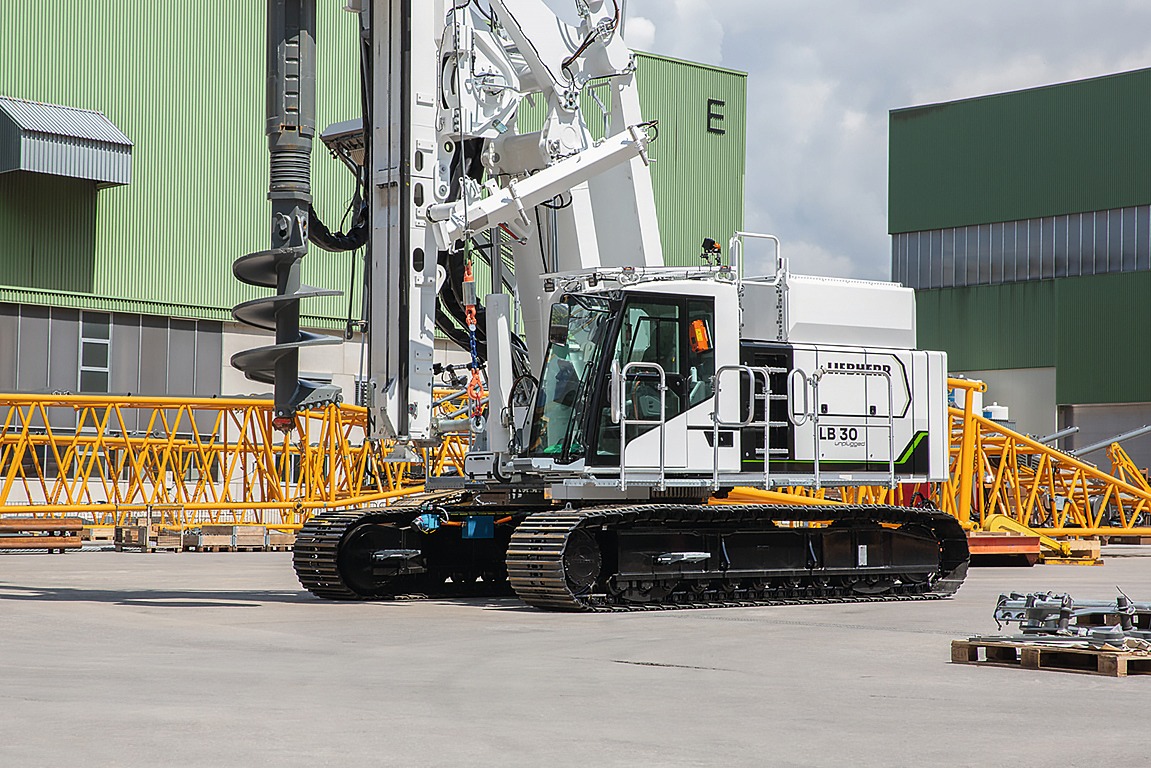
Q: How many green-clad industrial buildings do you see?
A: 2